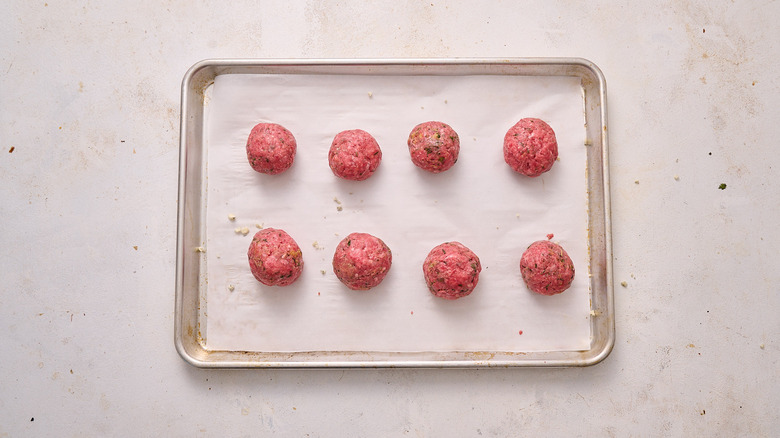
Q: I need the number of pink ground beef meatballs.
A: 8